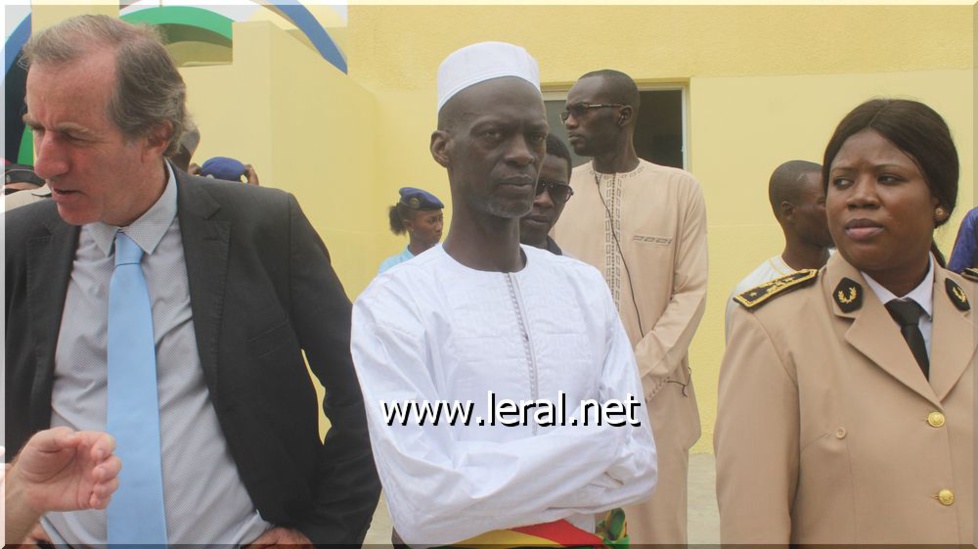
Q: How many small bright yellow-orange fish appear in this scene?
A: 0